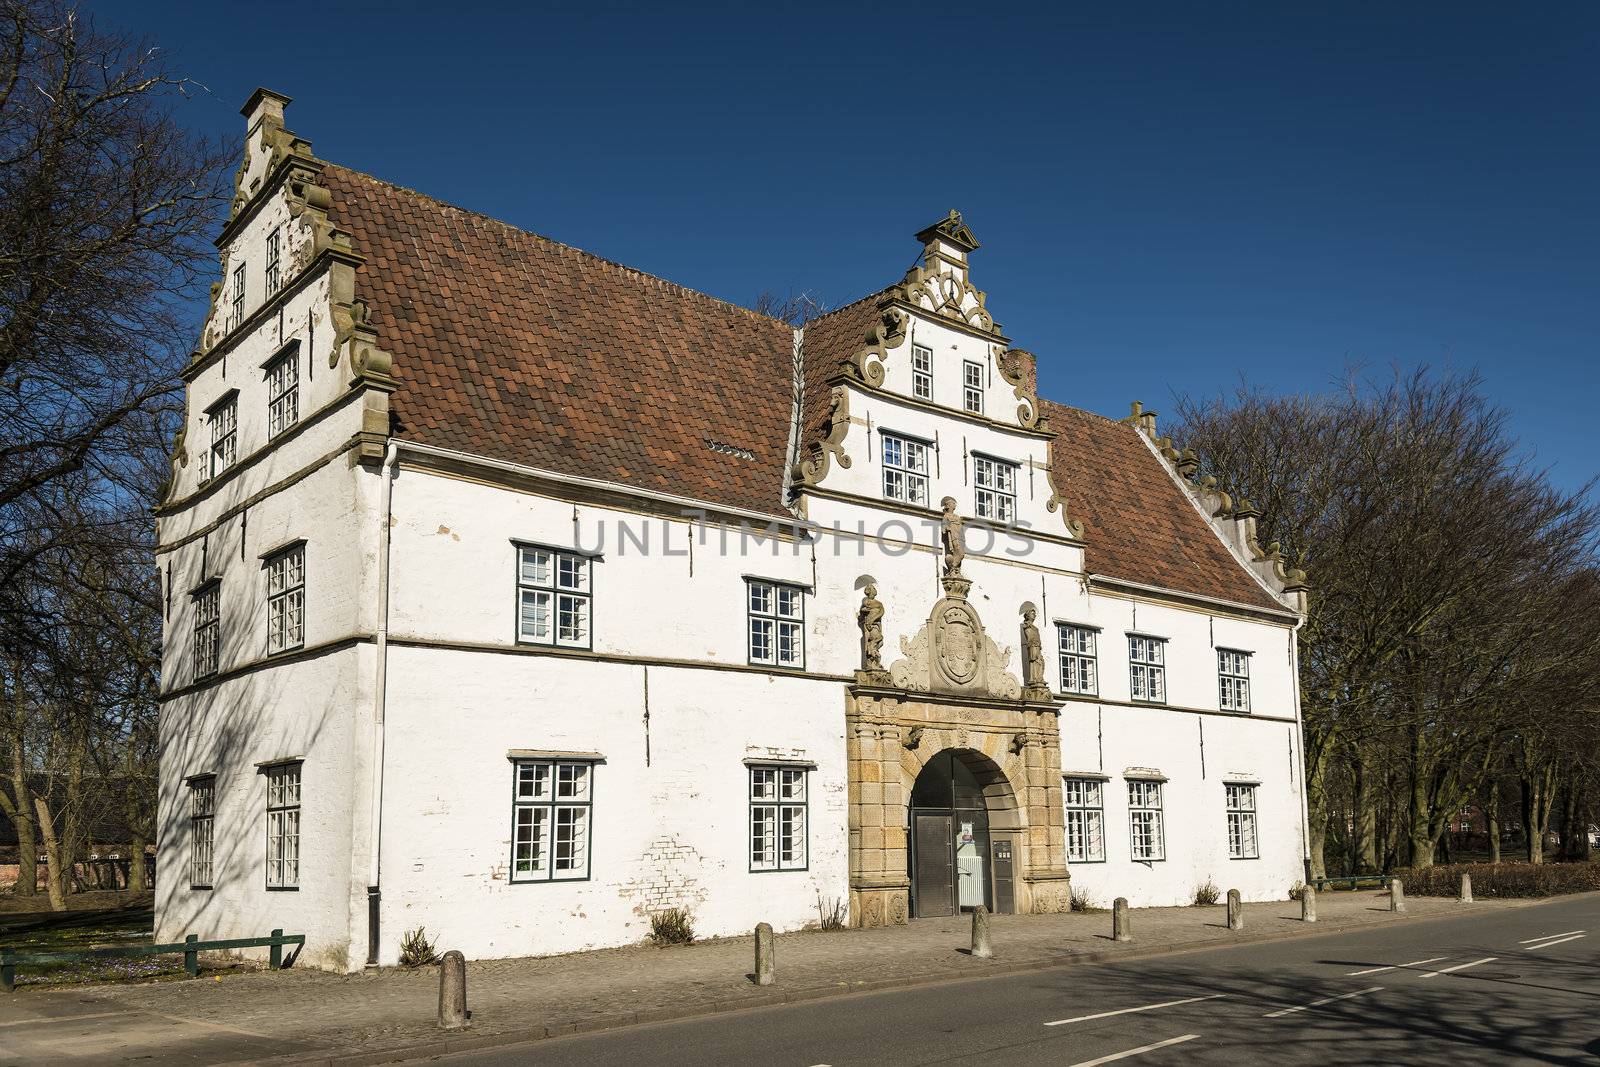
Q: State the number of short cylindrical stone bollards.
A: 8